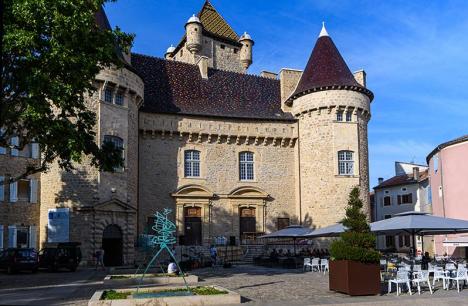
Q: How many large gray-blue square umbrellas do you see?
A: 3